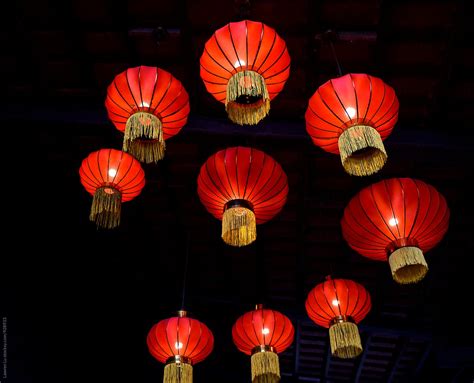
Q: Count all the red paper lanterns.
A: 9